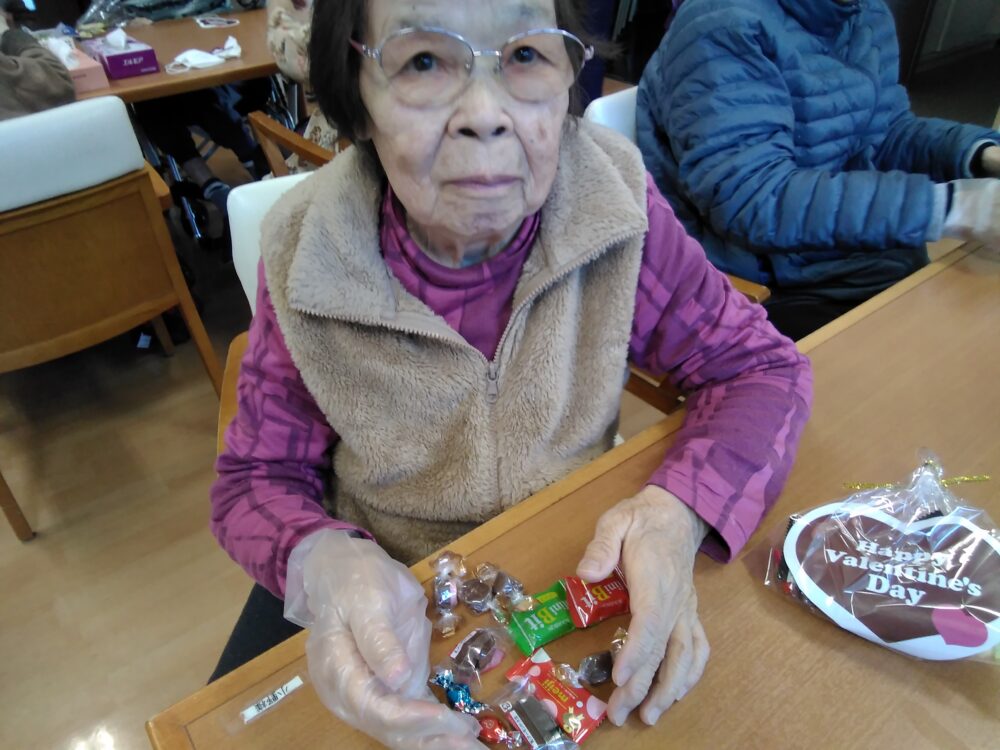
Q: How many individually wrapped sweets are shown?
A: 11